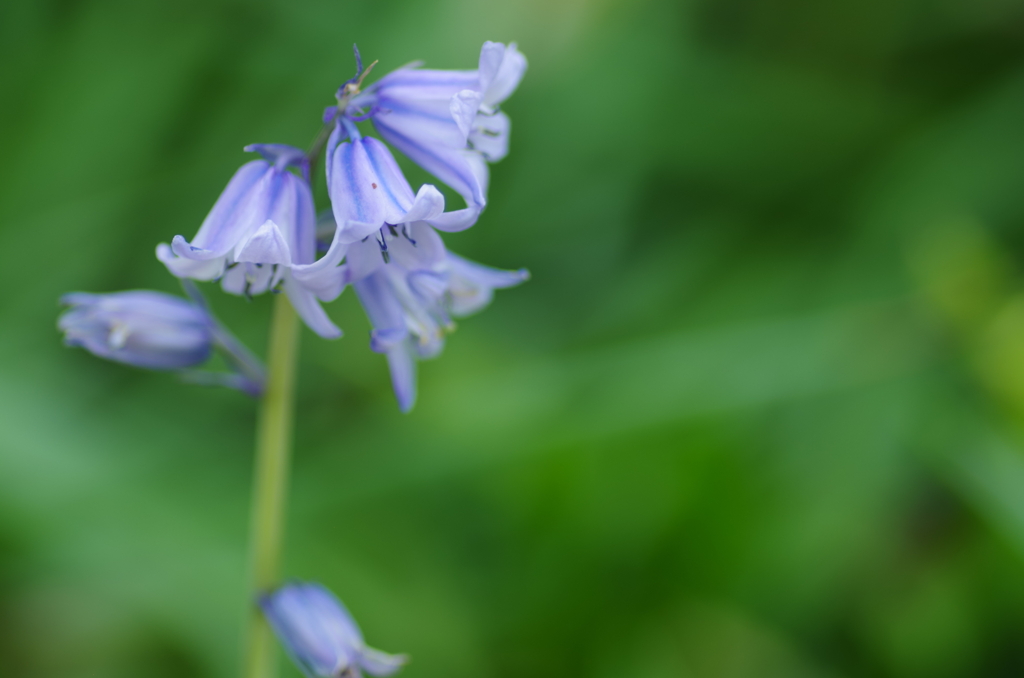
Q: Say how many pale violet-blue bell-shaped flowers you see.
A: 6